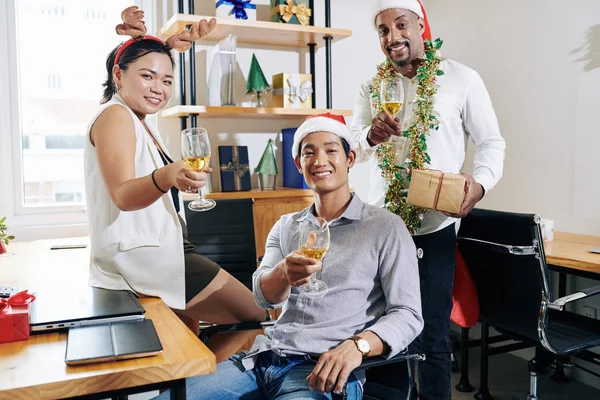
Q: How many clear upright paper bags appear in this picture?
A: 1